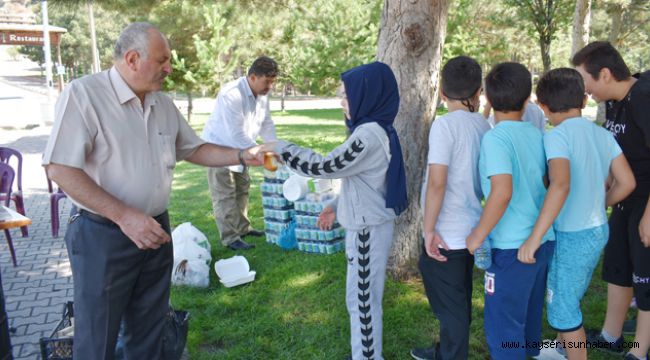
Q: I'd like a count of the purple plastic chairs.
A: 3